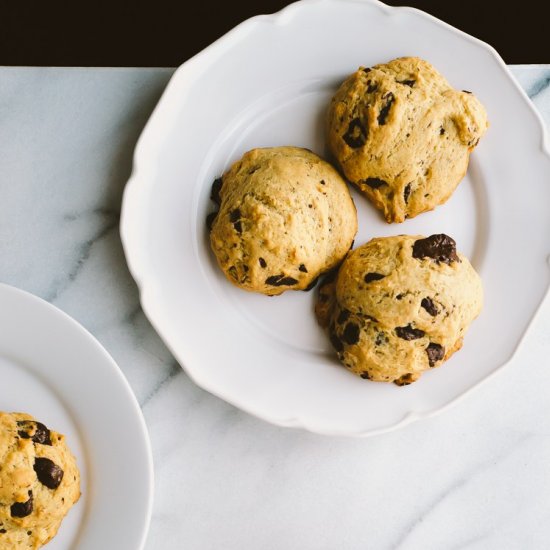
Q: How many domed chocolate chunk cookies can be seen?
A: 4